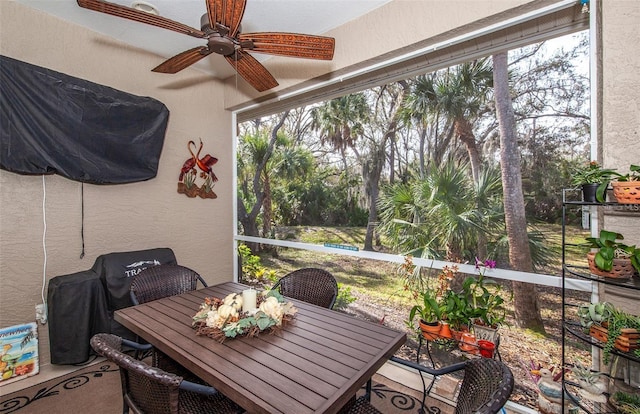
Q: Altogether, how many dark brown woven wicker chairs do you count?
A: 4